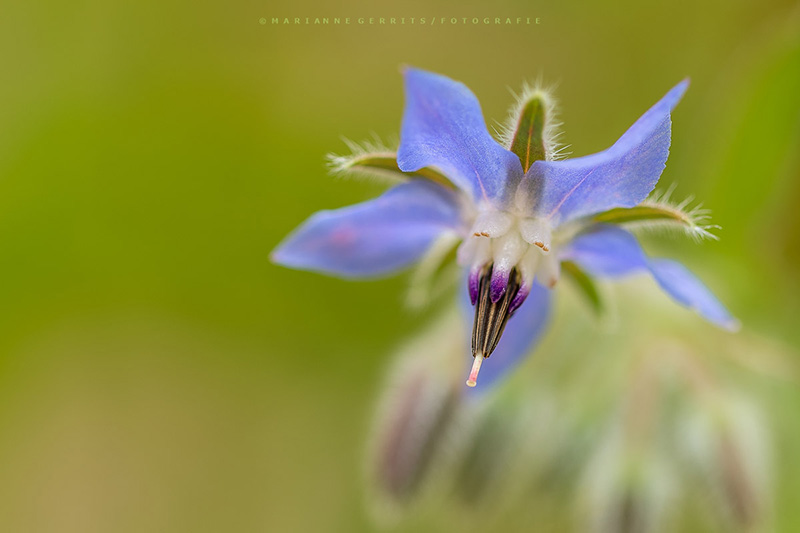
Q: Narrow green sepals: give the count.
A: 5